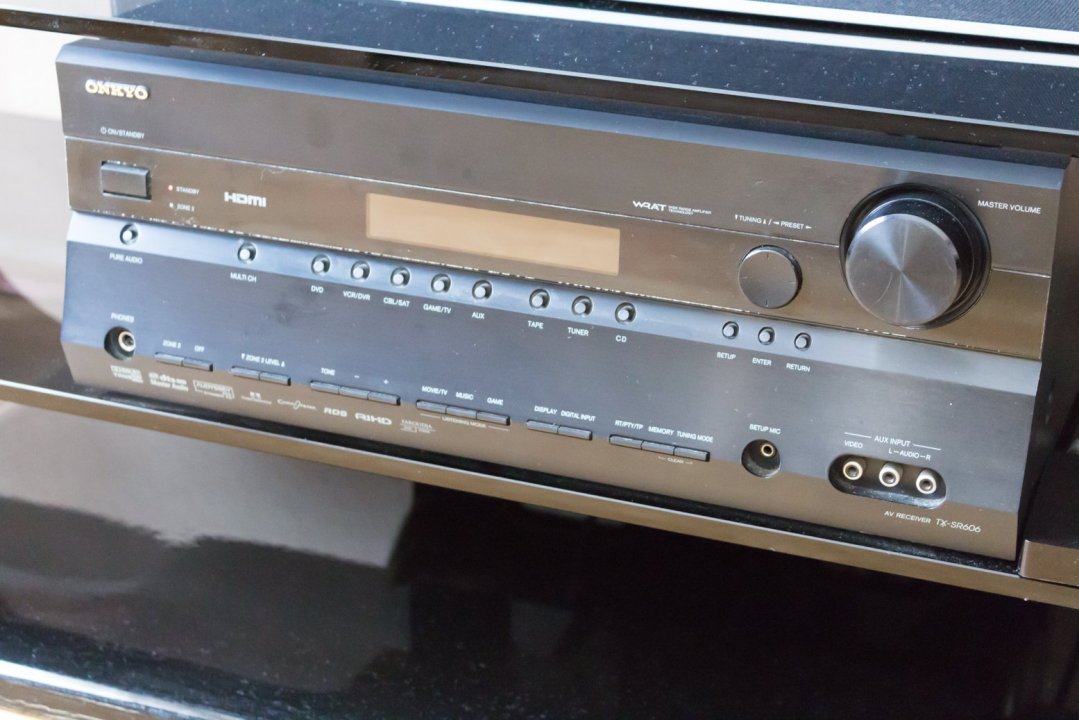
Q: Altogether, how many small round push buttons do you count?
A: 13